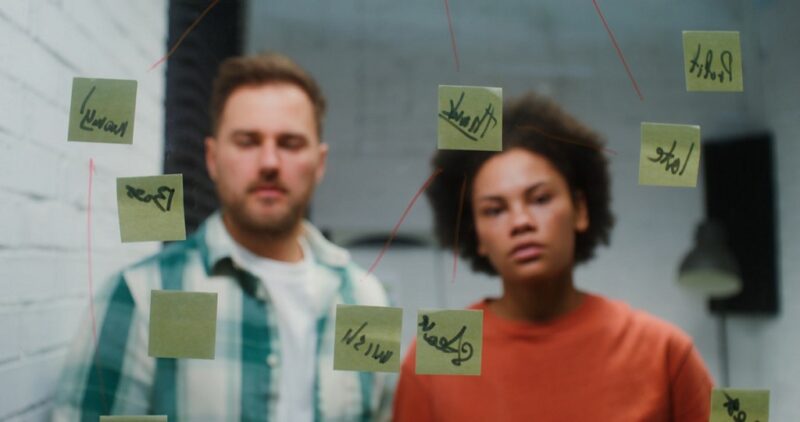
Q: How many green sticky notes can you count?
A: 10